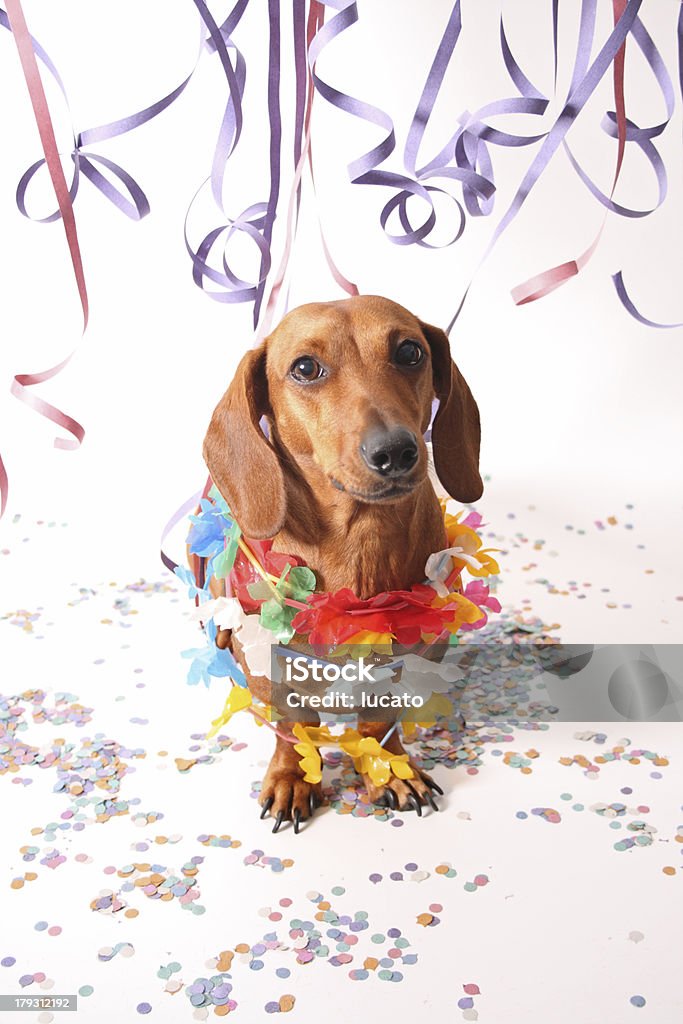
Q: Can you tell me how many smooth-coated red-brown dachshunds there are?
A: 1